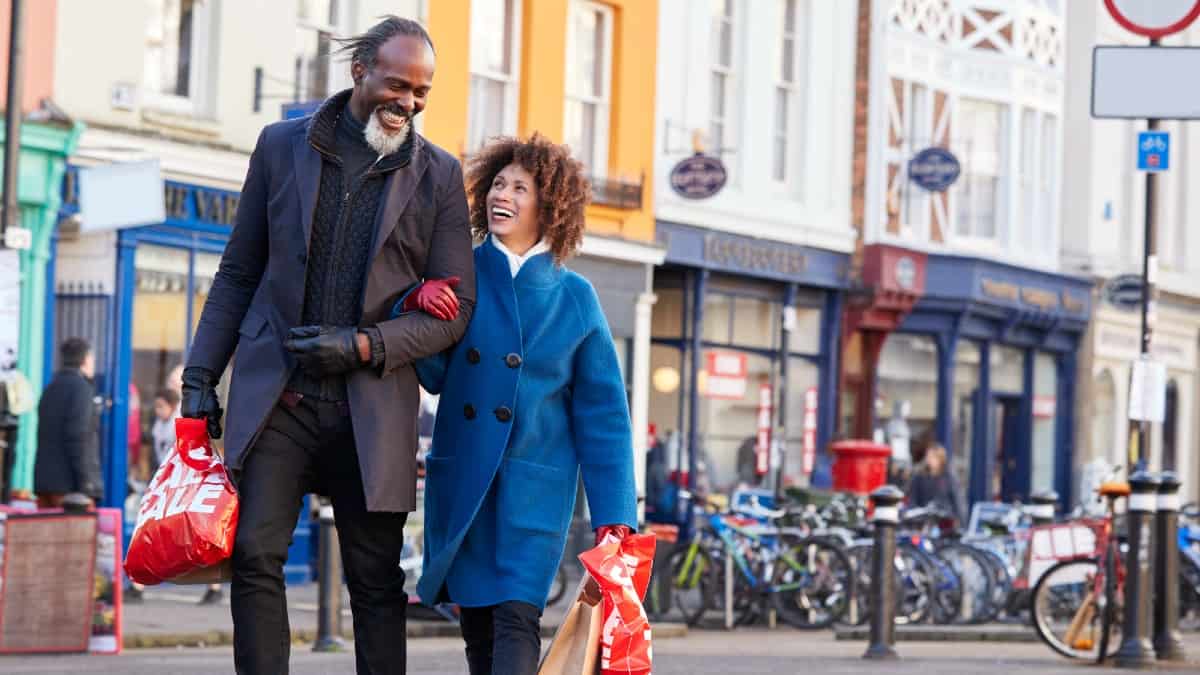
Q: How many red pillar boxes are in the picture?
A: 1